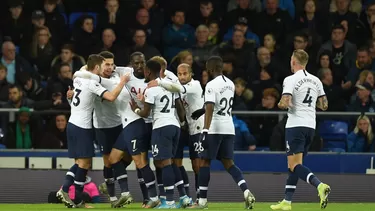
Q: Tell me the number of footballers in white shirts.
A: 8